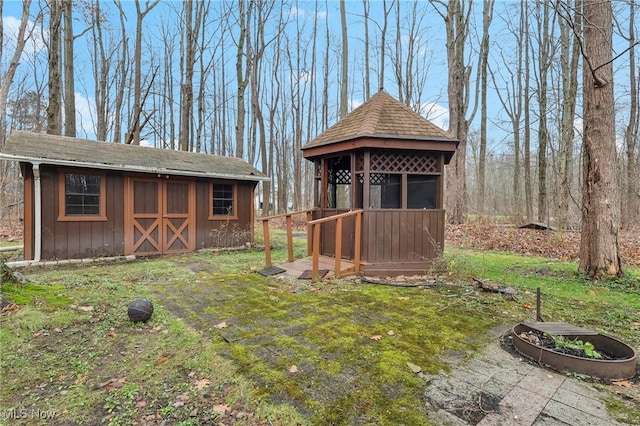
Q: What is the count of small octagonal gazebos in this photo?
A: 1